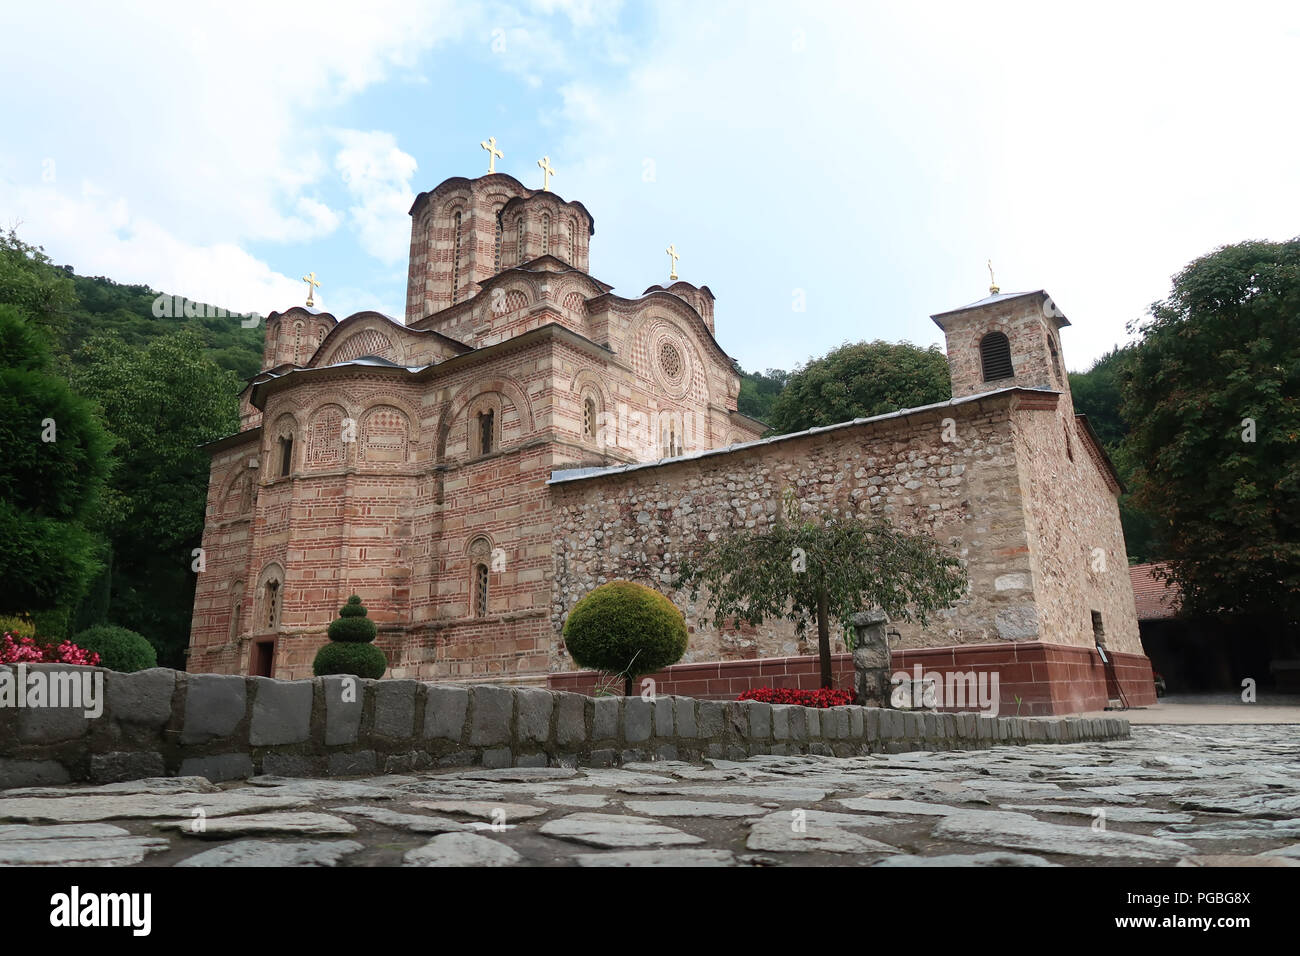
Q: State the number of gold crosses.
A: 5